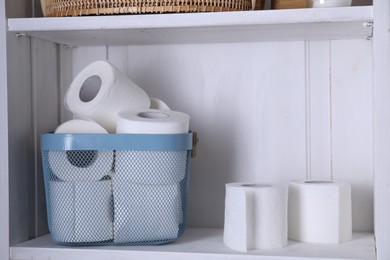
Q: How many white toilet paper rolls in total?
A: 8